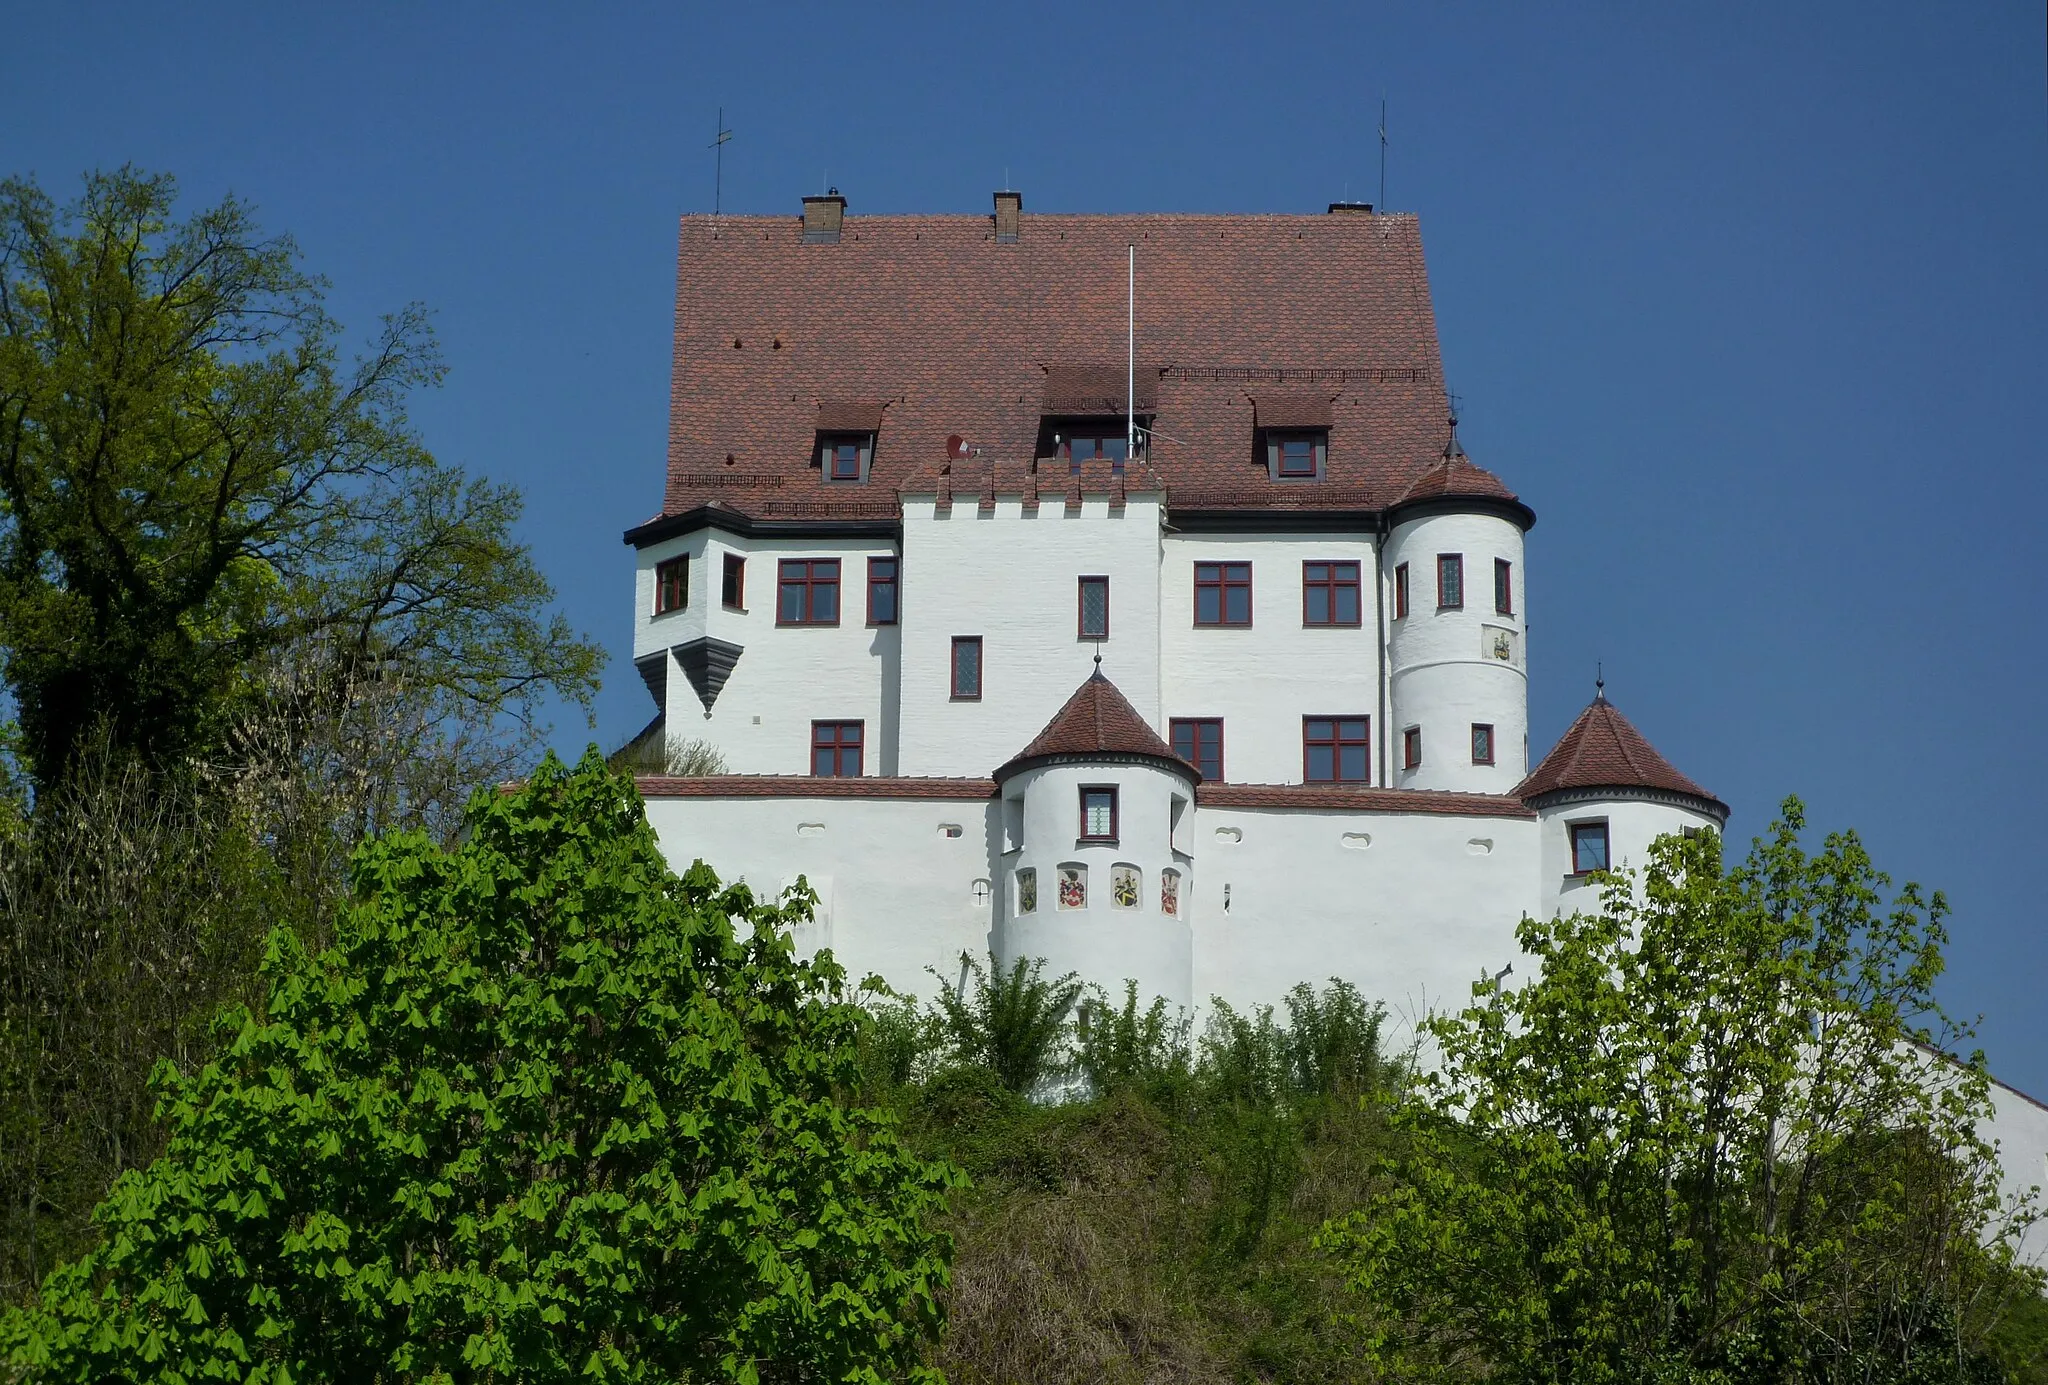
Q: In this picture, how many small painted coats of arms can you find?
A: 5